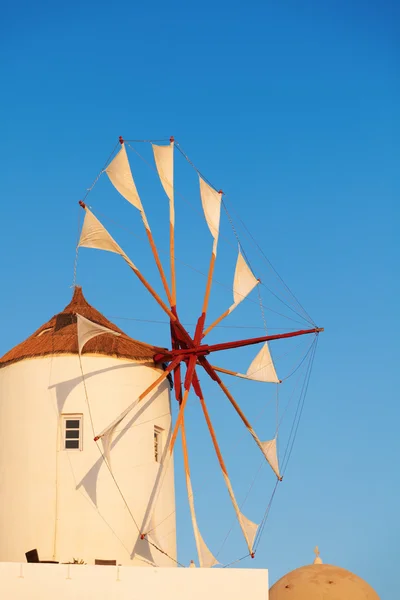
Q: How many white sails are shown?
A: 12